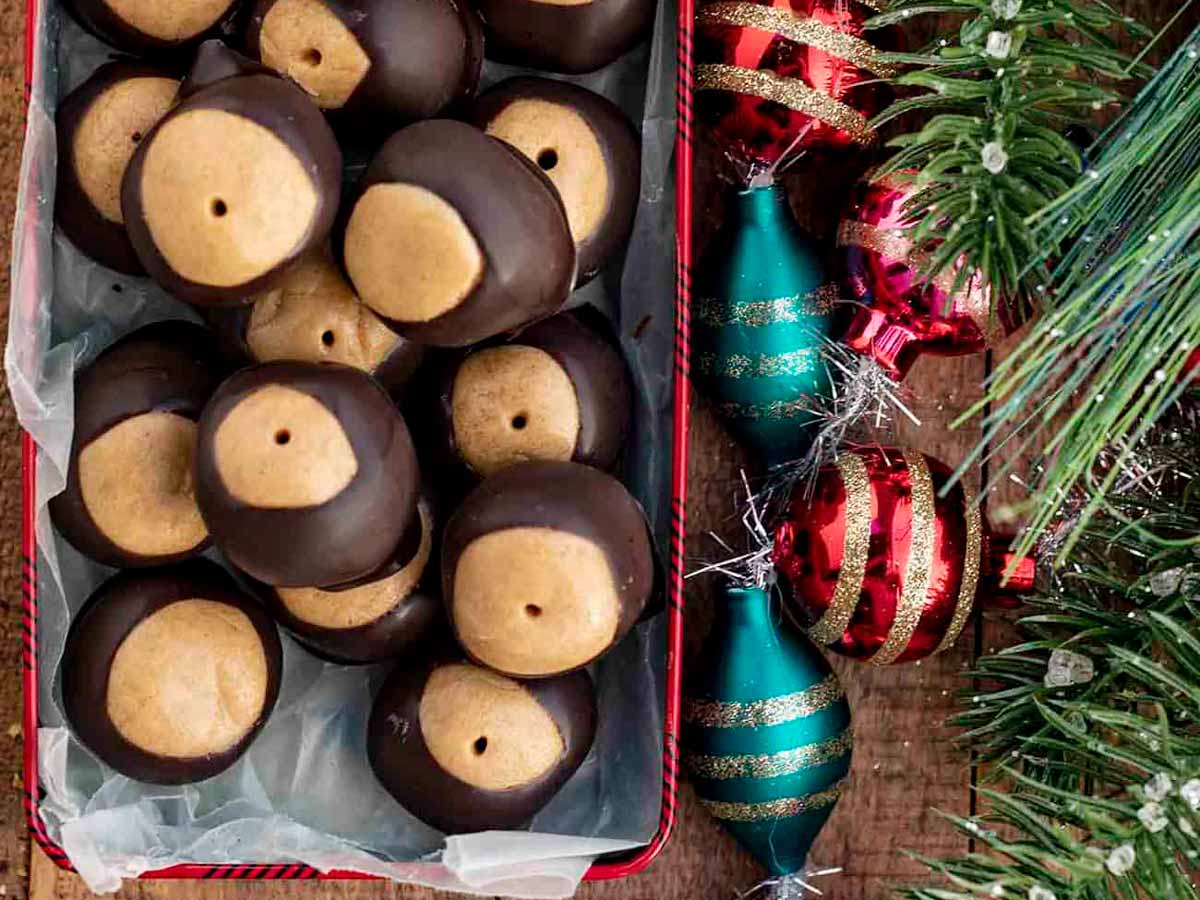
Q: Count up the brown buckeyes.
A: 15